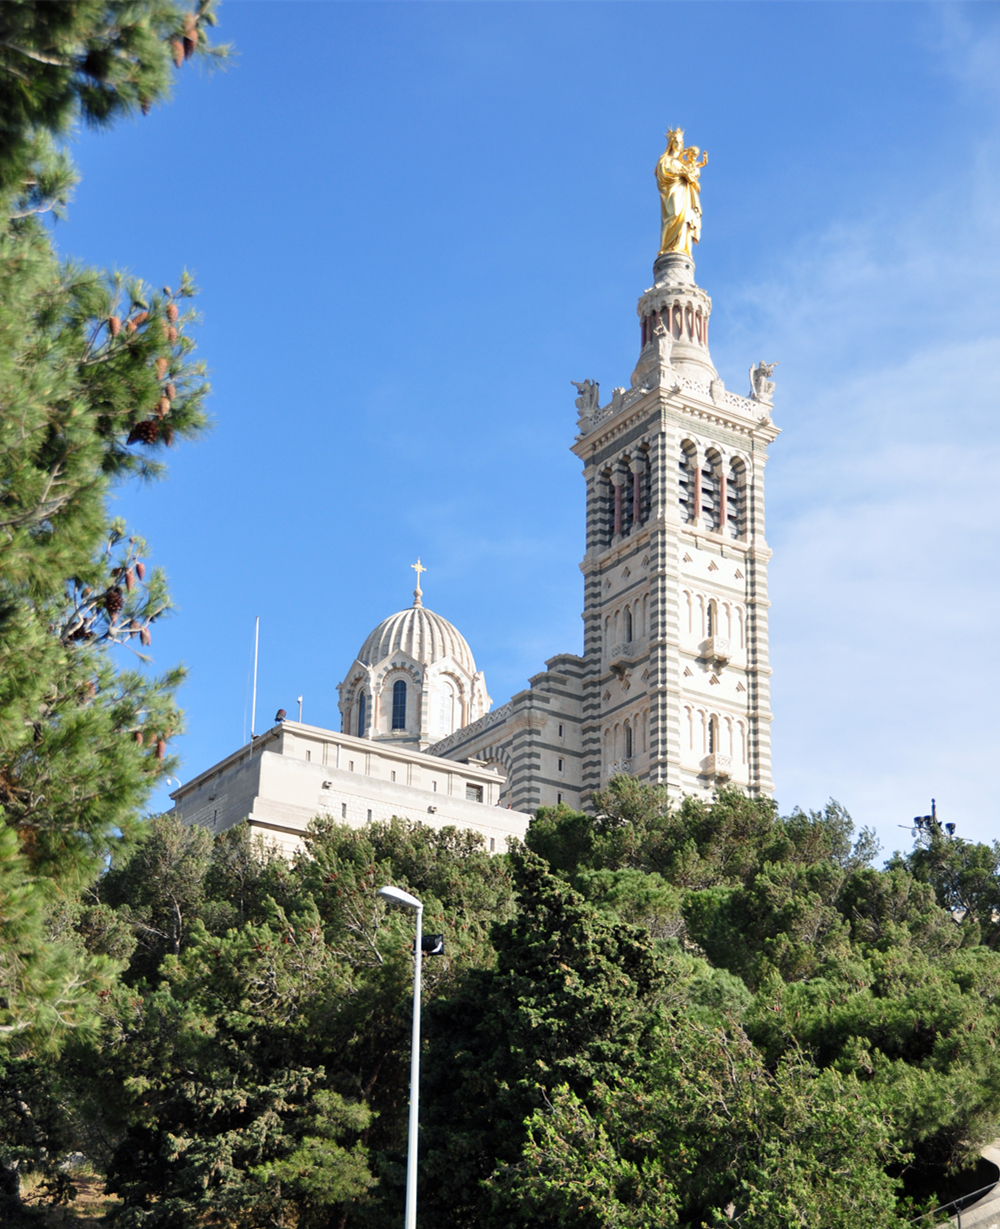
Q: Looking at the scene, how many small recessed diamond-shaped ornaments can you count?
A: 12